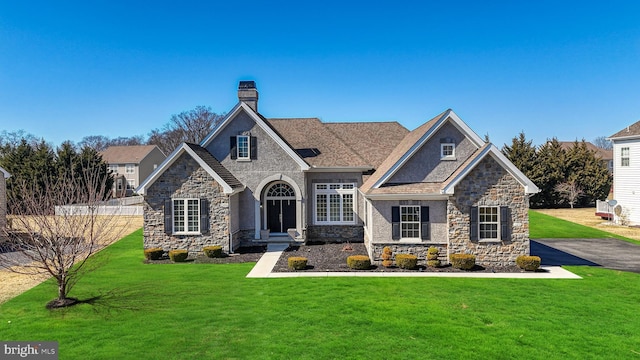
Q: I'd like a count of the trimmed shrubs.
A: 10